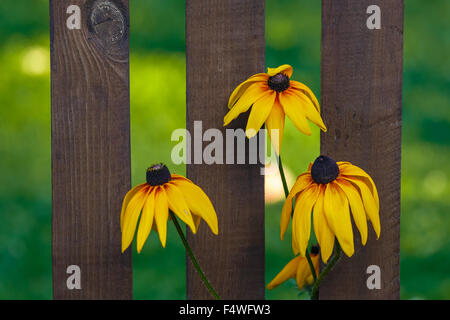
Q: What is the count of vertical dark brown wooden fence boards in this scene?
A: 3